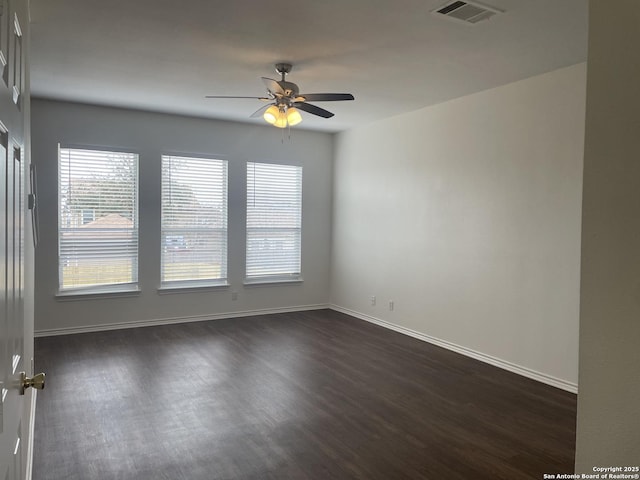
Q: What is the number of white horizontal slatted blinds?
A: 3